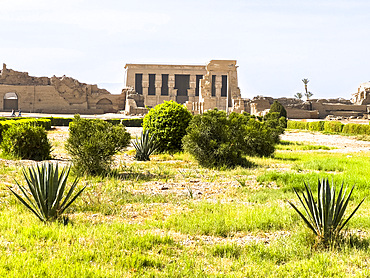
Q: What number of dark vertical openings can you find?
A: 7